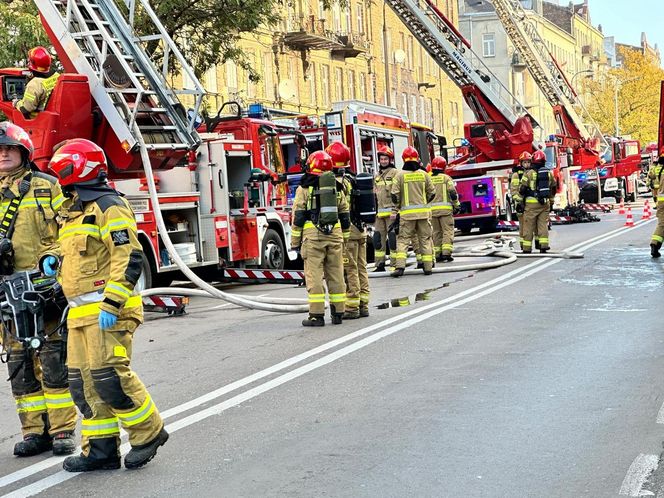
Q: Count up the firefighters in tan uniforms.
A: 11